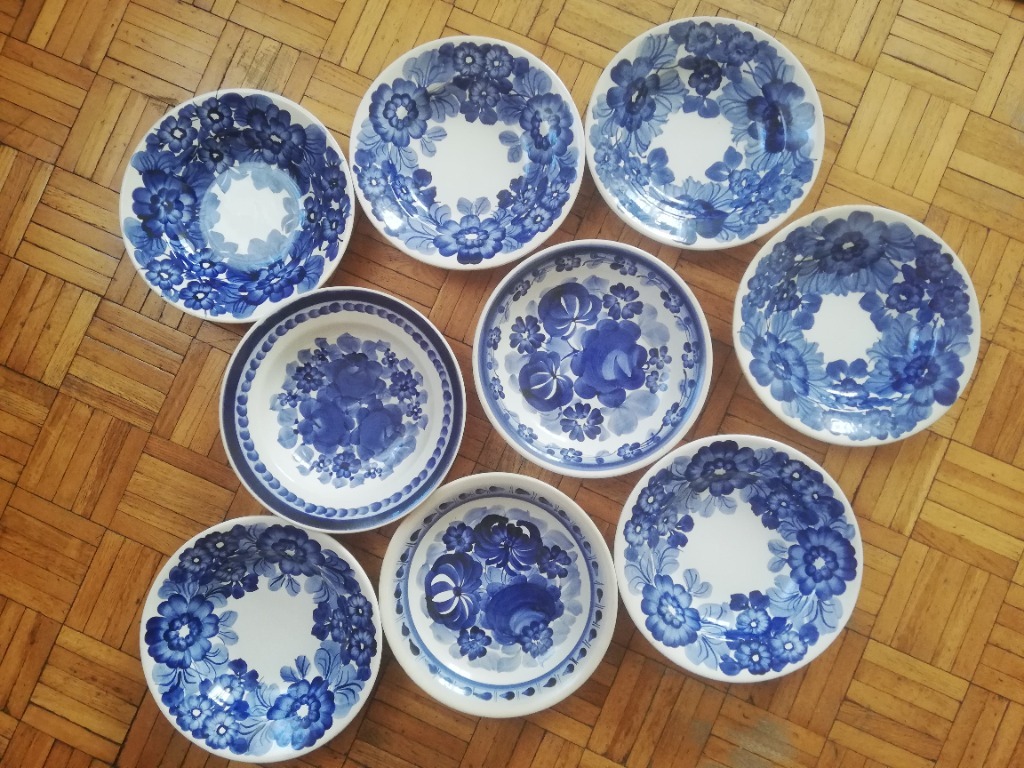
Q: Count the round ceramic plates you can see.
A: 9